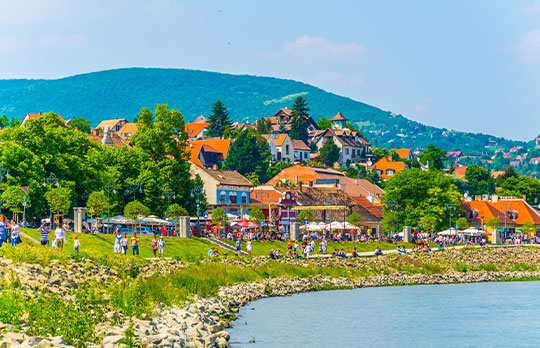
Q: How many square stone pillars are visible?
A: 5